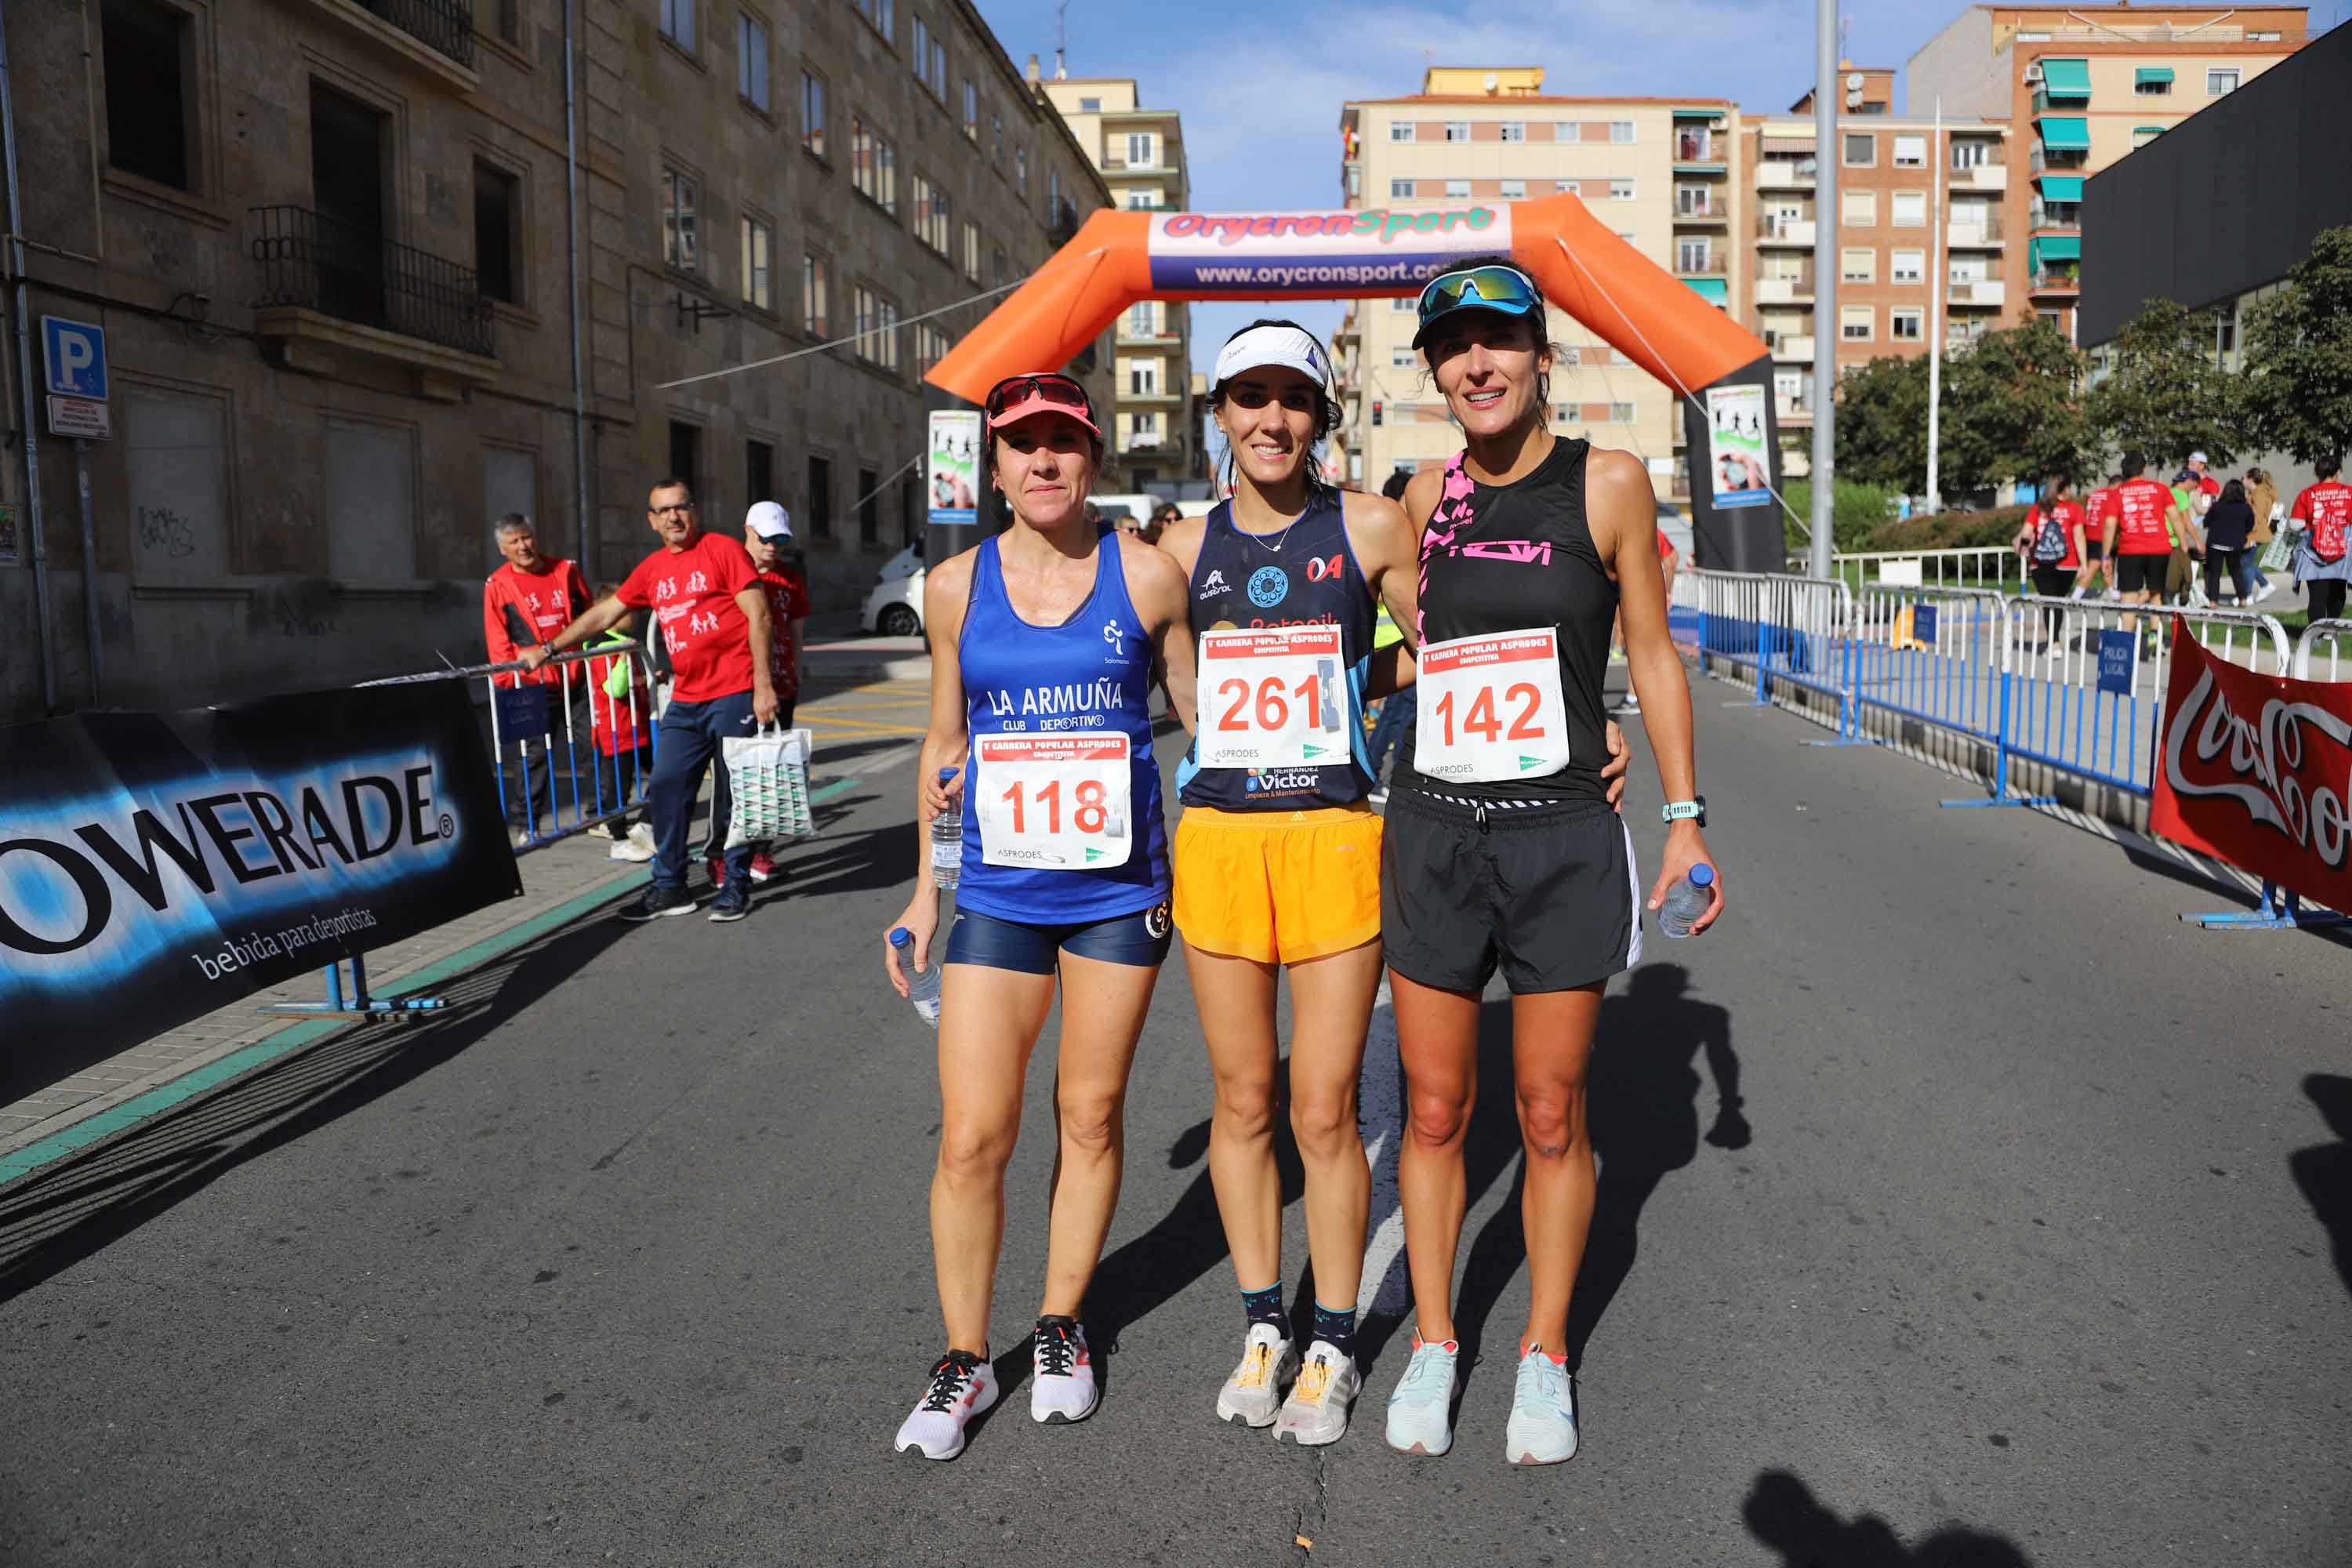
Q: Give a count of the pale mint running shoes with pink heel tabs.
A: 2